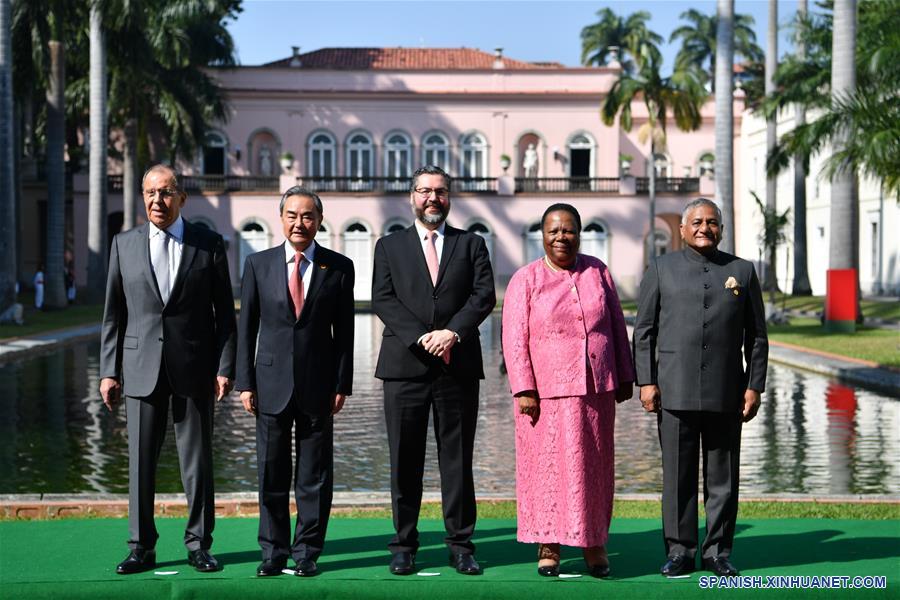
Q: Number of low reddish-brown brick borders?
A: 1